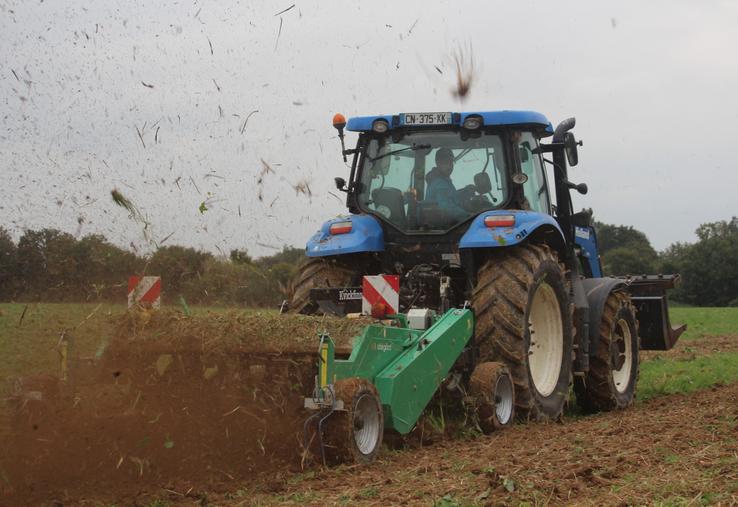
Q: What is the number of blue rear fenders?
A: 2